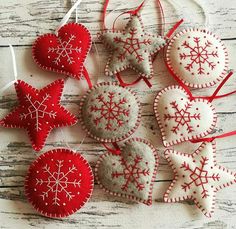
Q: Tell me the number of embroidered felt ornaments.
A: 9